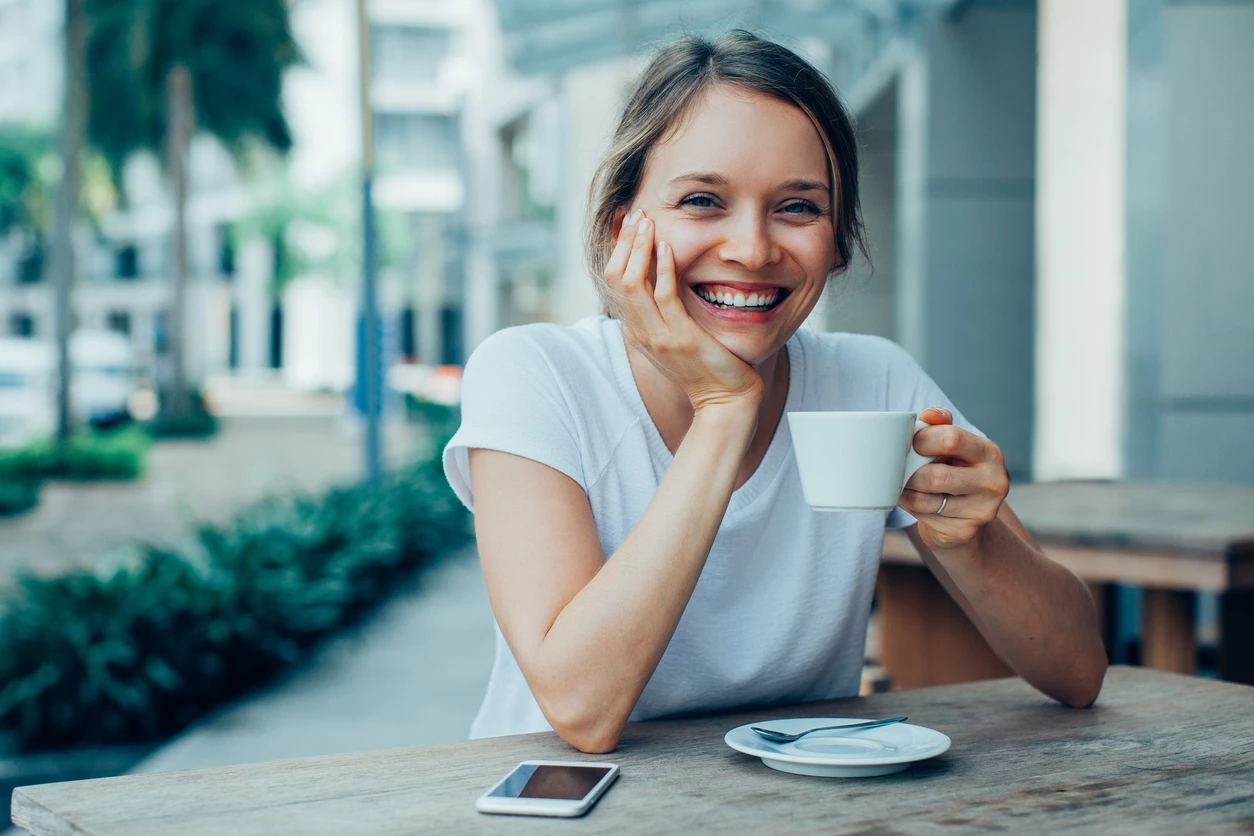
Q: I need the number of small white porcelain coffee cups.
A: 1